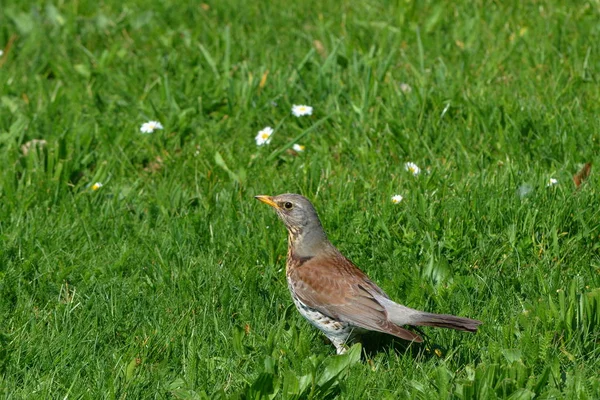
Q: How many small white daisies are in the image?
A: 8